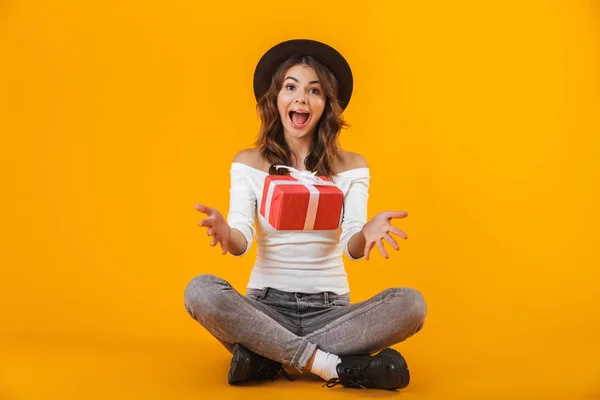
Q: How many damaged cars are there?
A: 0